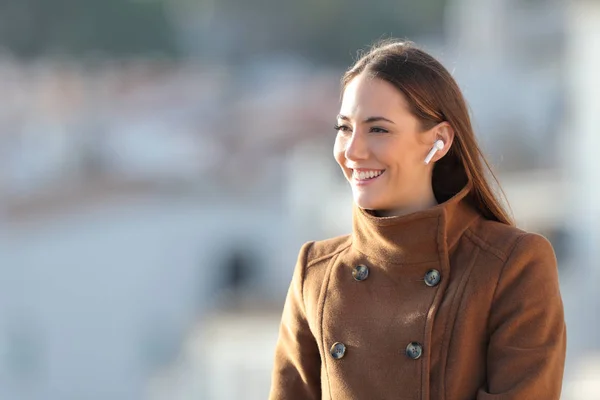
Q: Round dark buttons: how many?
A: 4